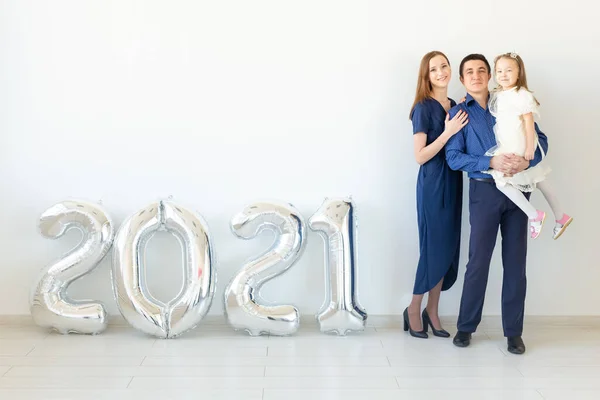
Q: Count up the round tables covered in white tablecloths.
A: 0